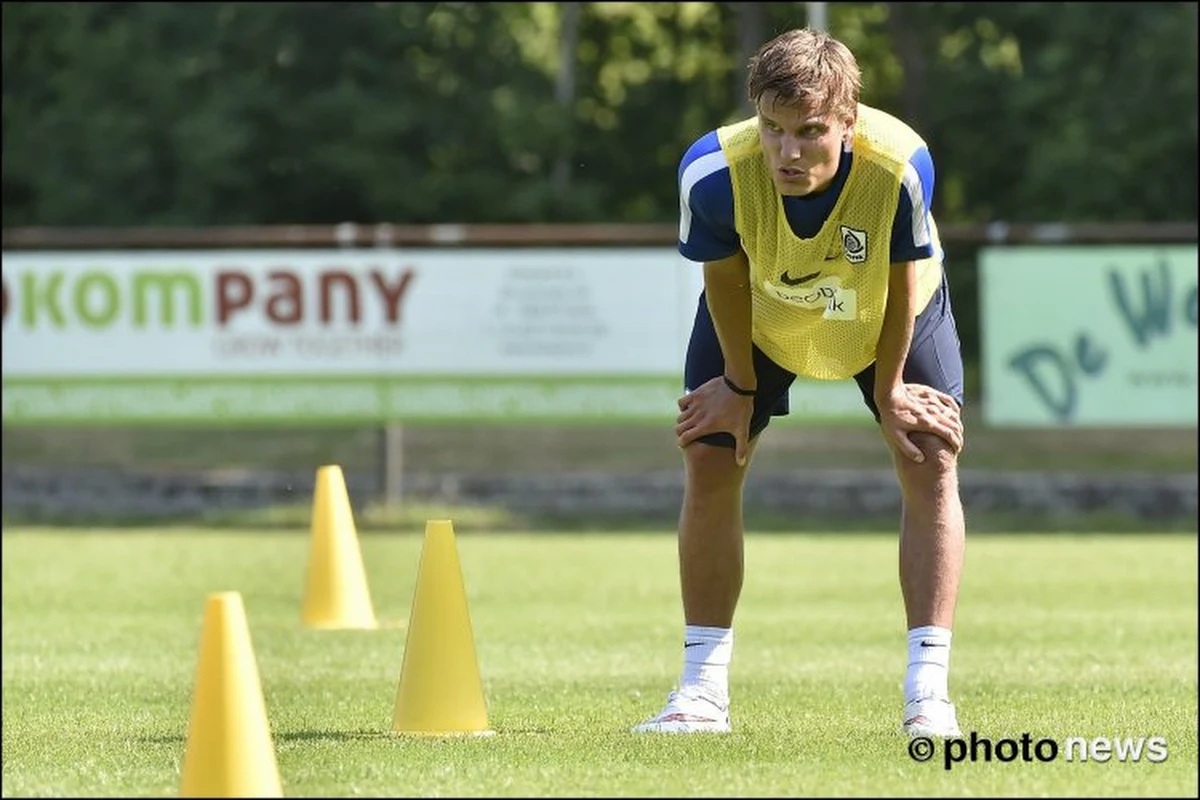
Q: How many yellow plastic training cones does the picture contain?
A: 3